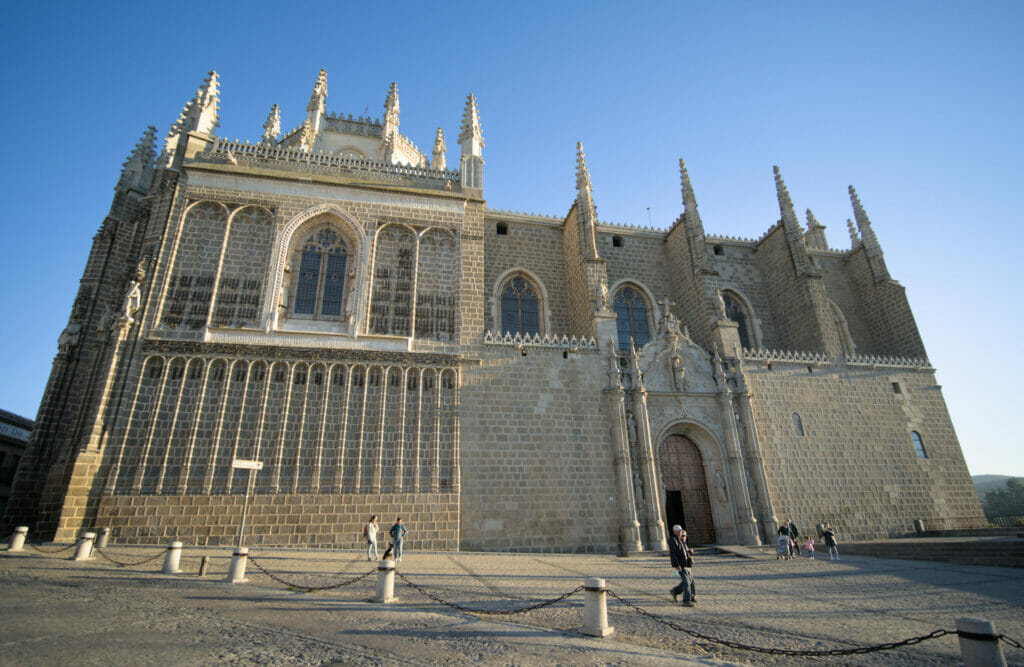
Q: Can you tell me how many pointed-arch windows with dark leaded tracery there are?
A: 4